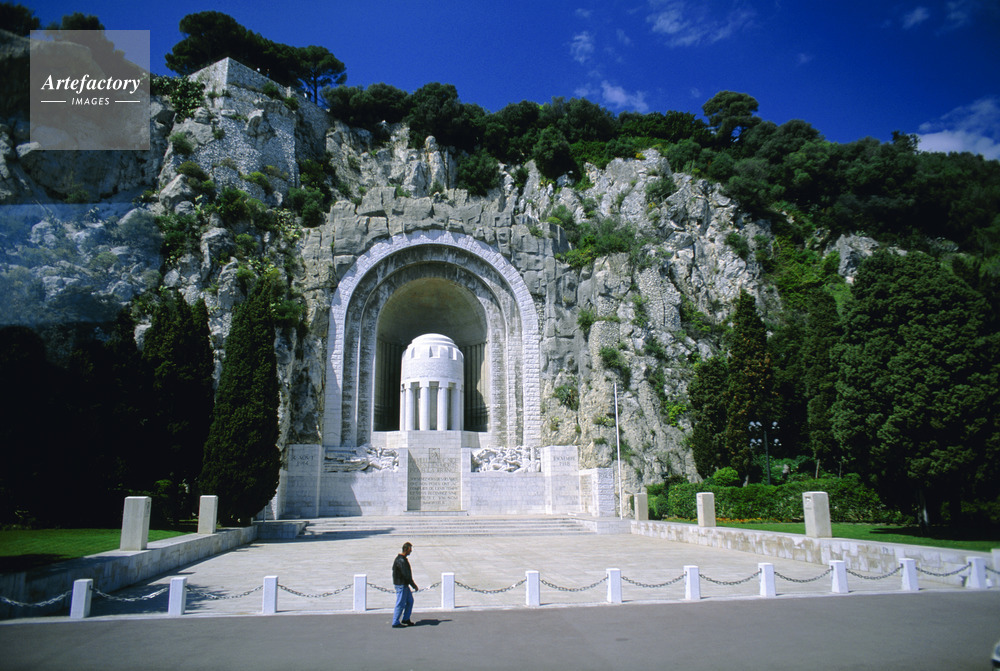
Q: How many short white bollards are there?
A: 12